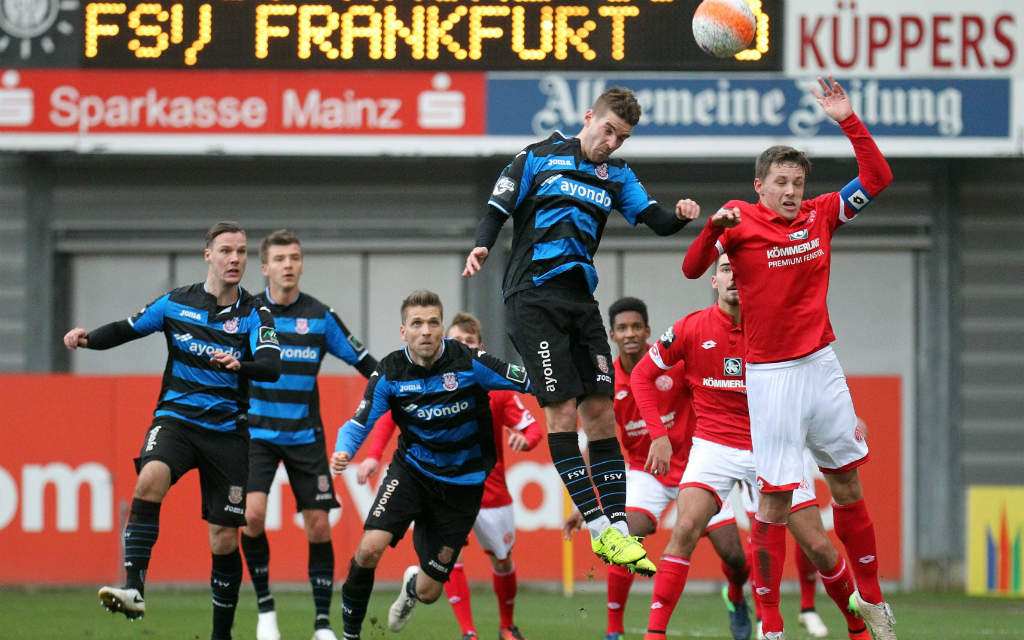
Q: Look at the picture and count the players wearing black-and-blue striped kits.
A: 4